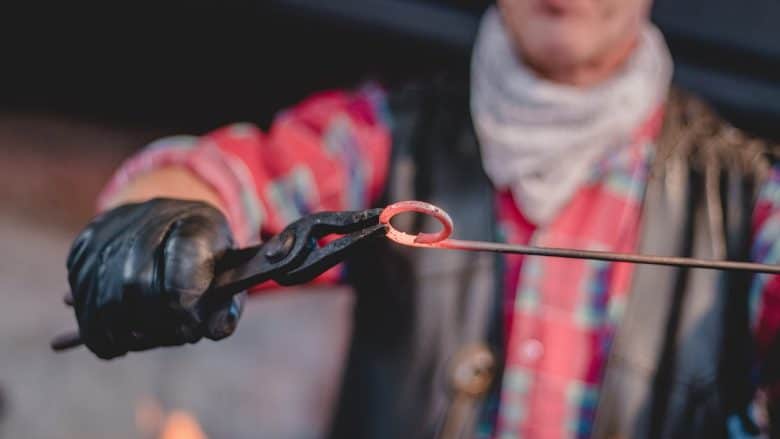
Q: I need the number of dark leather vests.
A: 1